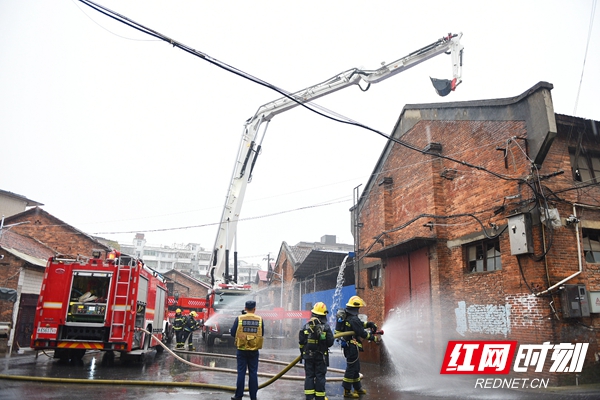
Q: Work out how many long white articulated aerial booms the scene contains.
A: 1